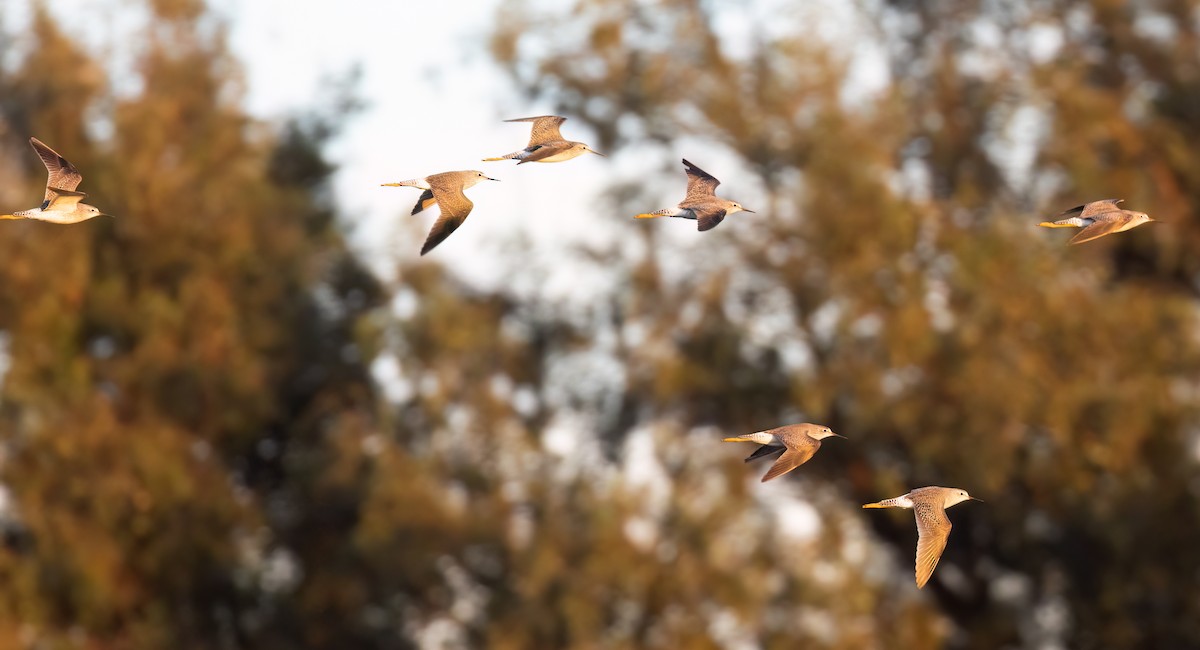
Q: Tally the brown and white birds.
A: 7